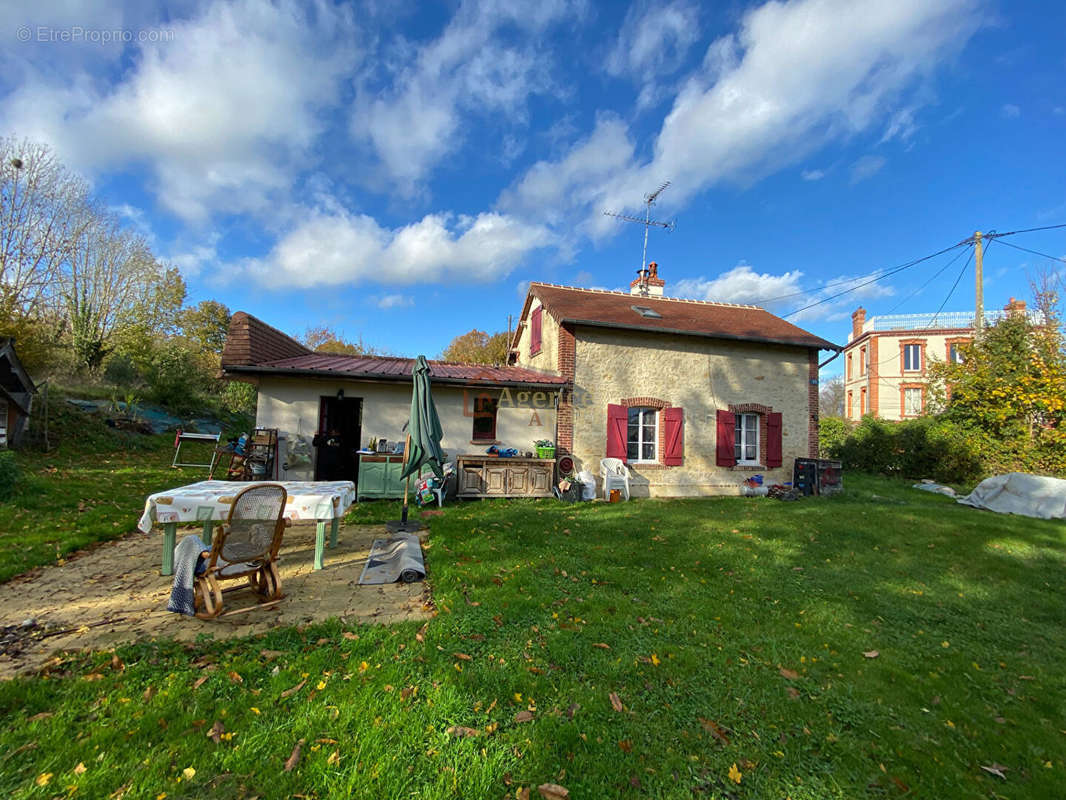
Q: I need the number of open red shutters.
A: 4